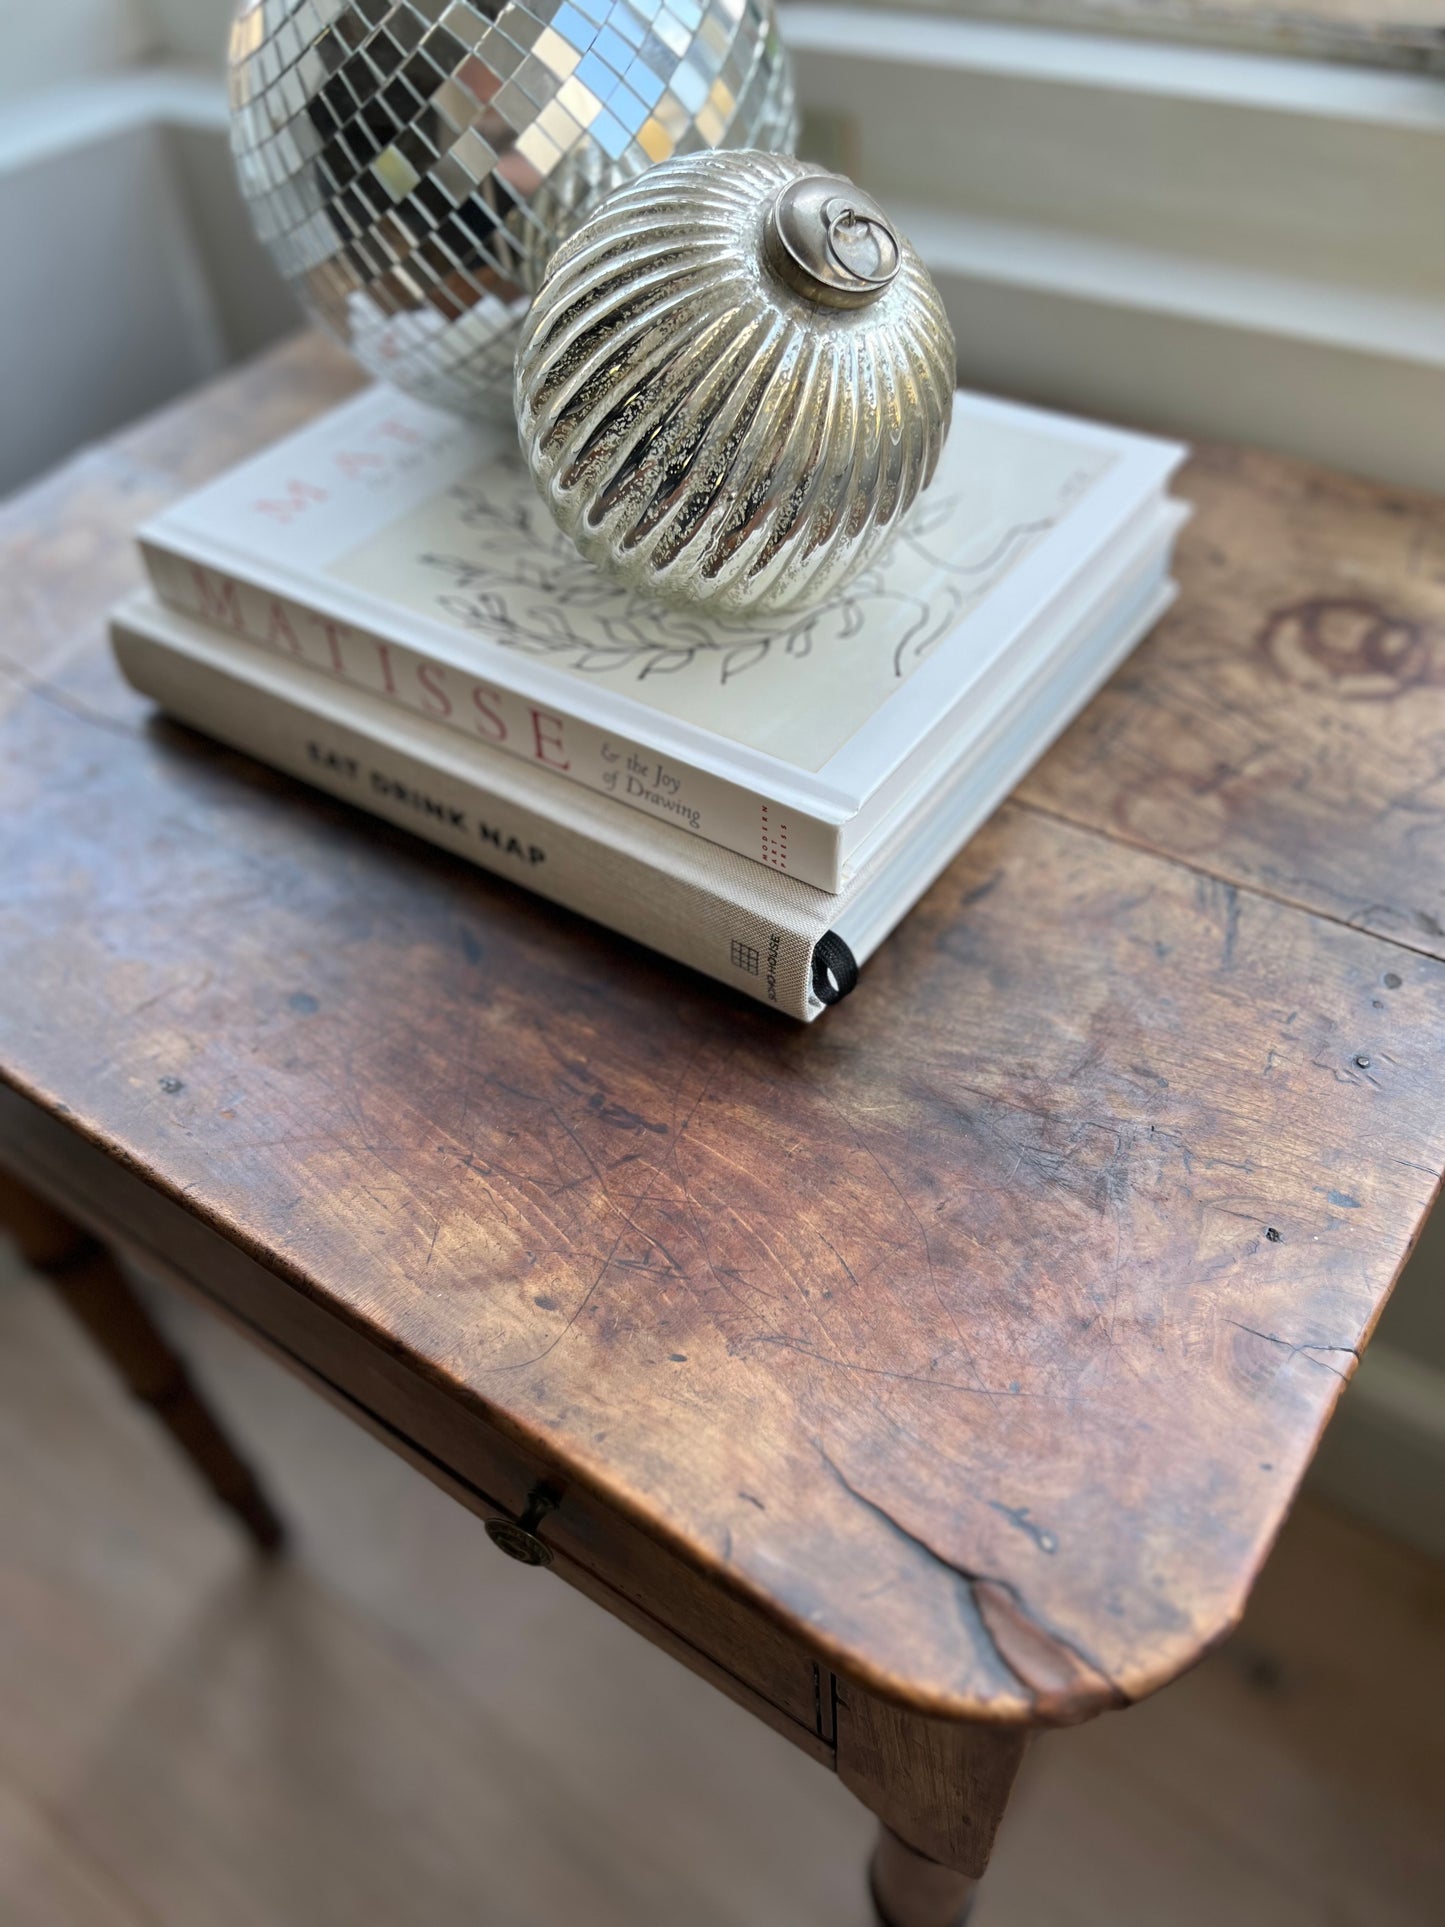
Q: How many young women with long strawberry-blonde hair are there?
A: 0